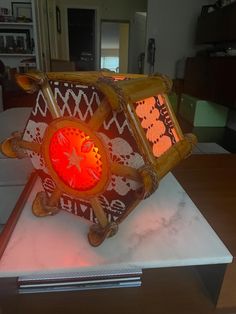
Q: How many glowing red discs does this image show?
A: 1